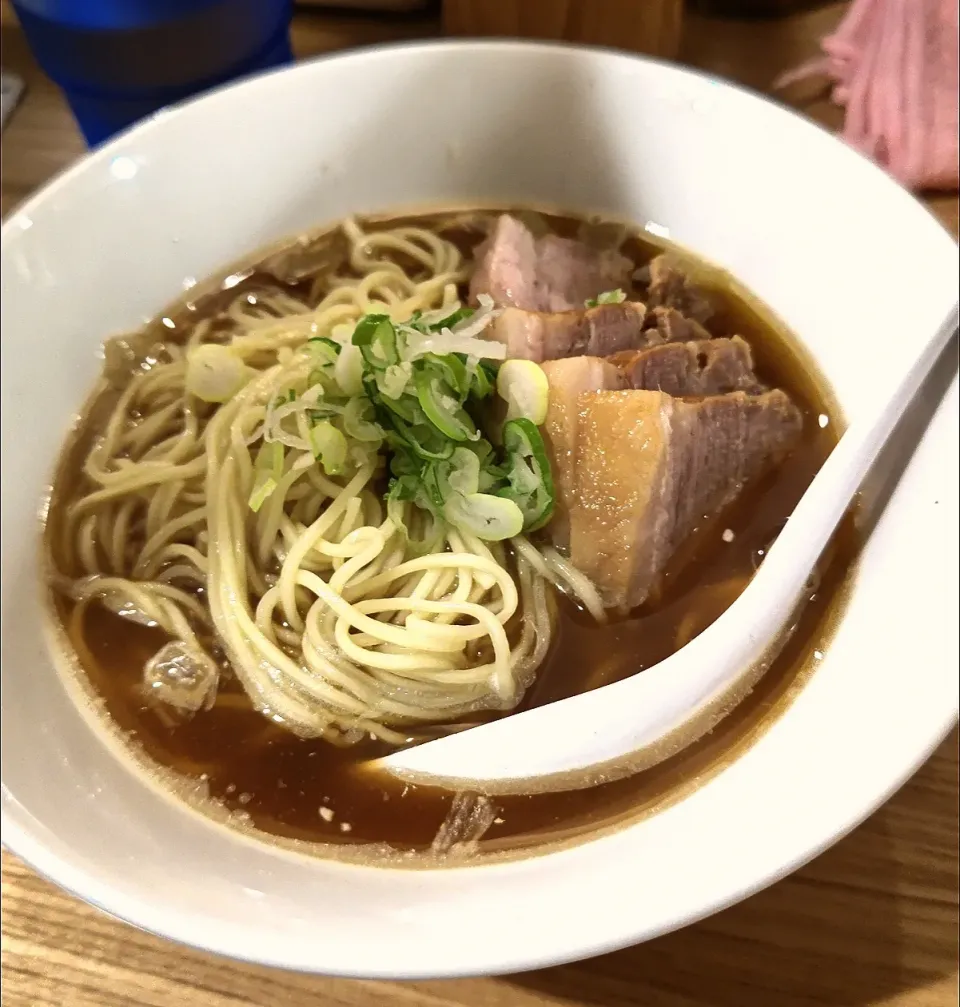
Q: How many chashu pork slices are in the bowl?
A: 4